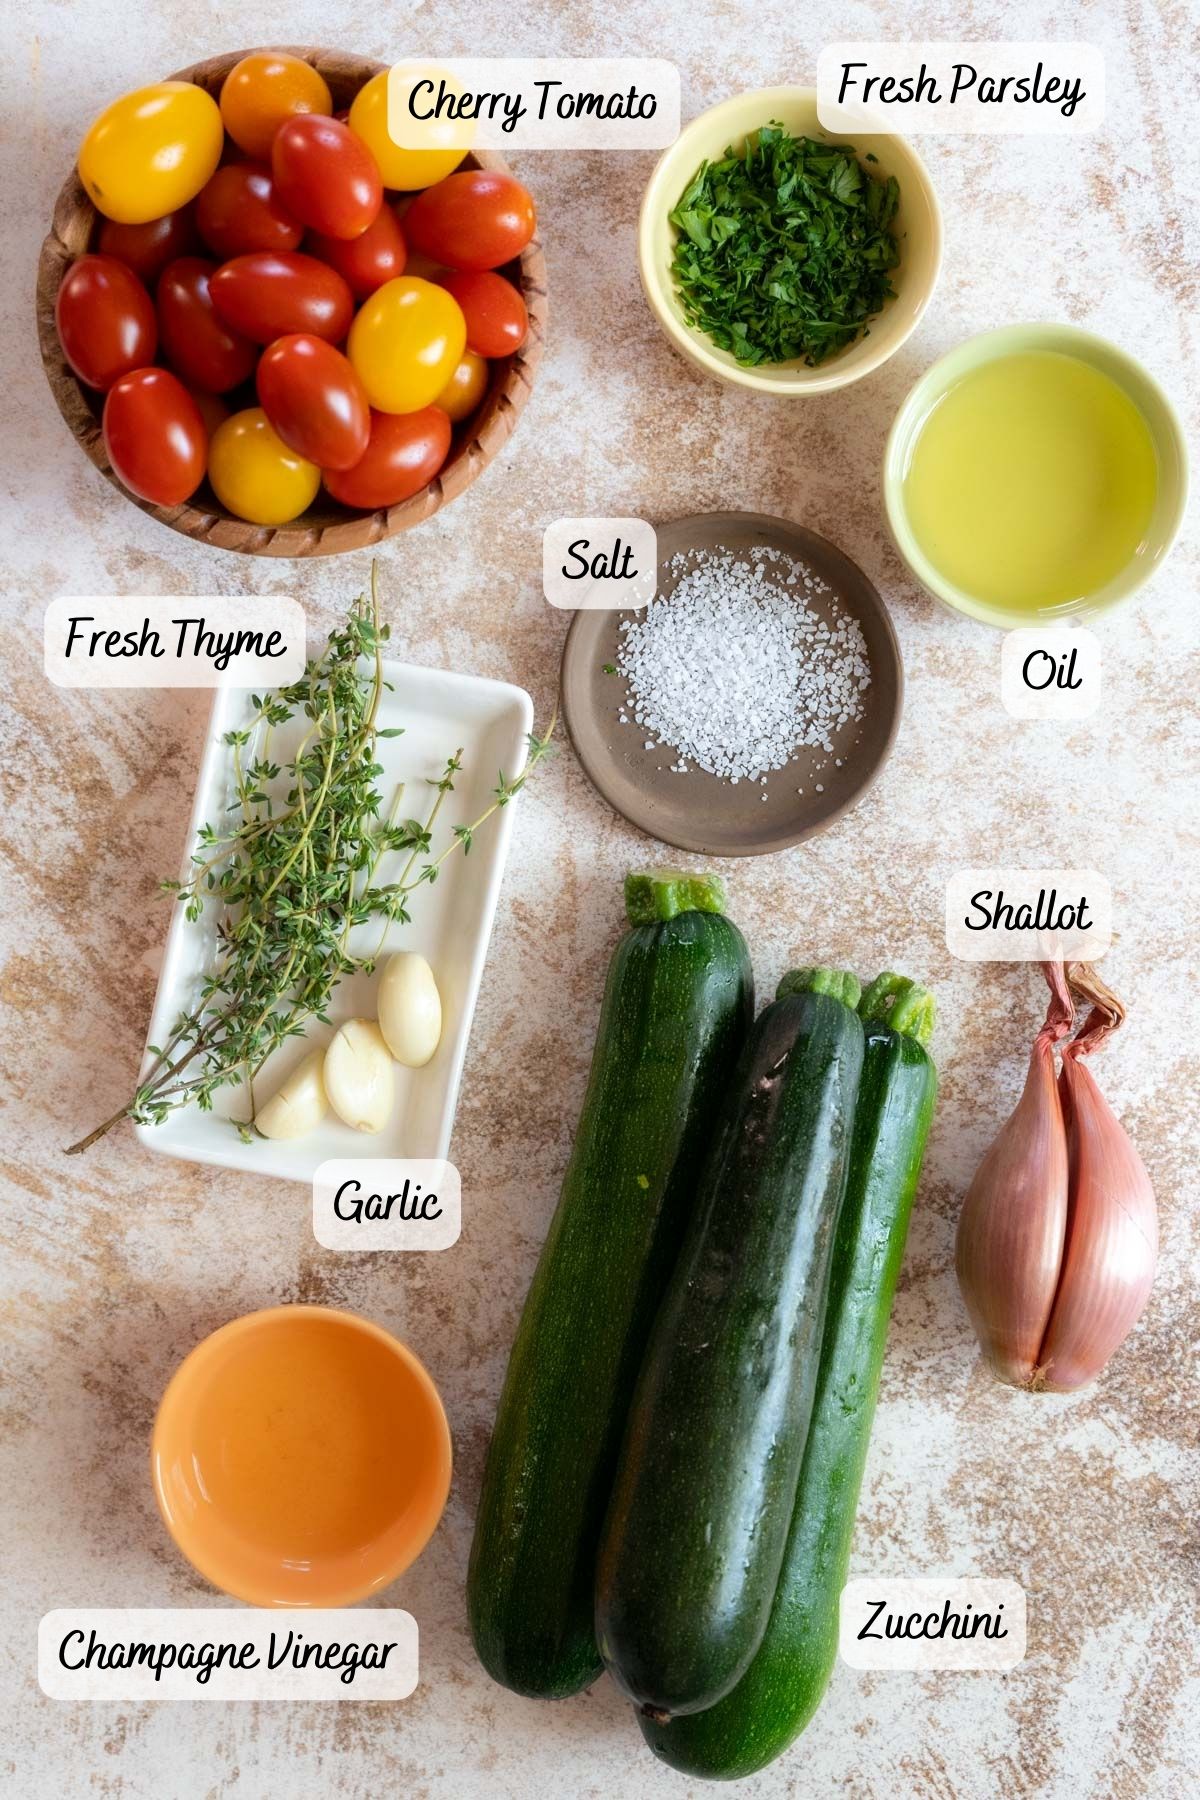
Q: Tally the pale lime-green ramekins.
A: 1